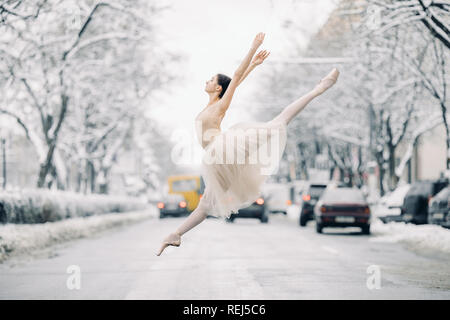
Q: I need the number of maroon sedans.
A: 1